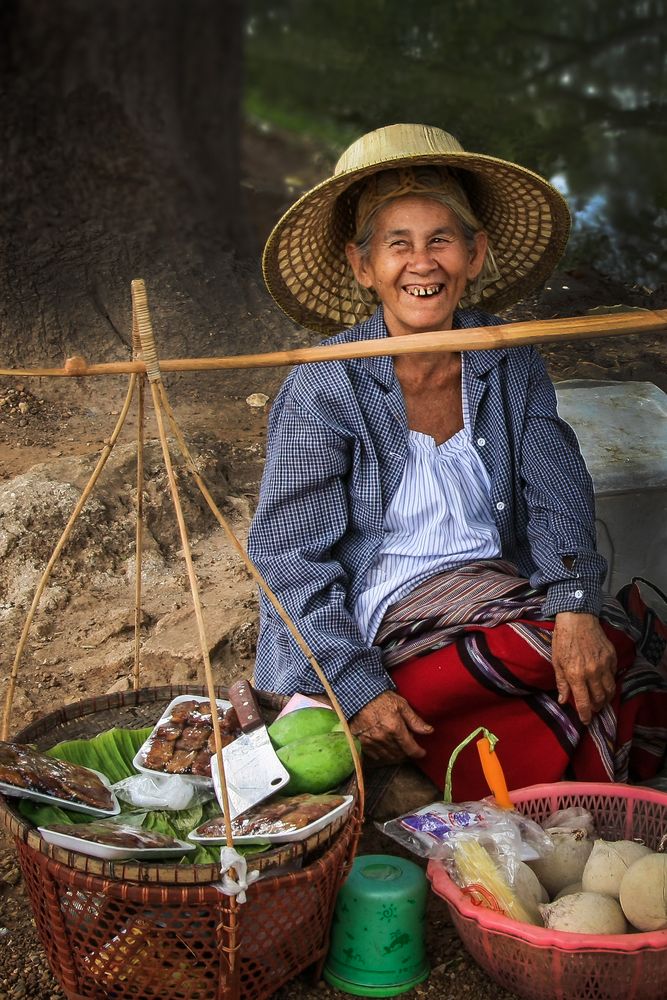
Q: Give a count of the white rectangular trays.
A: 4